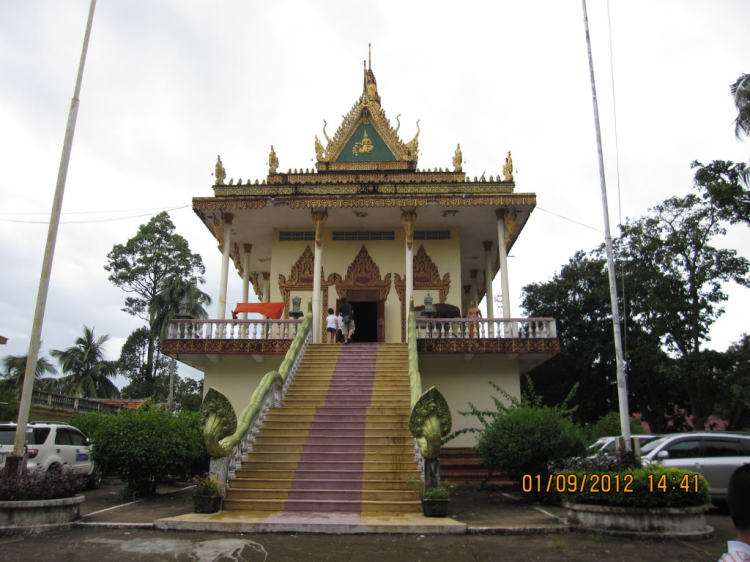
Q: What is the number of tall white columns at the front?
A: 4